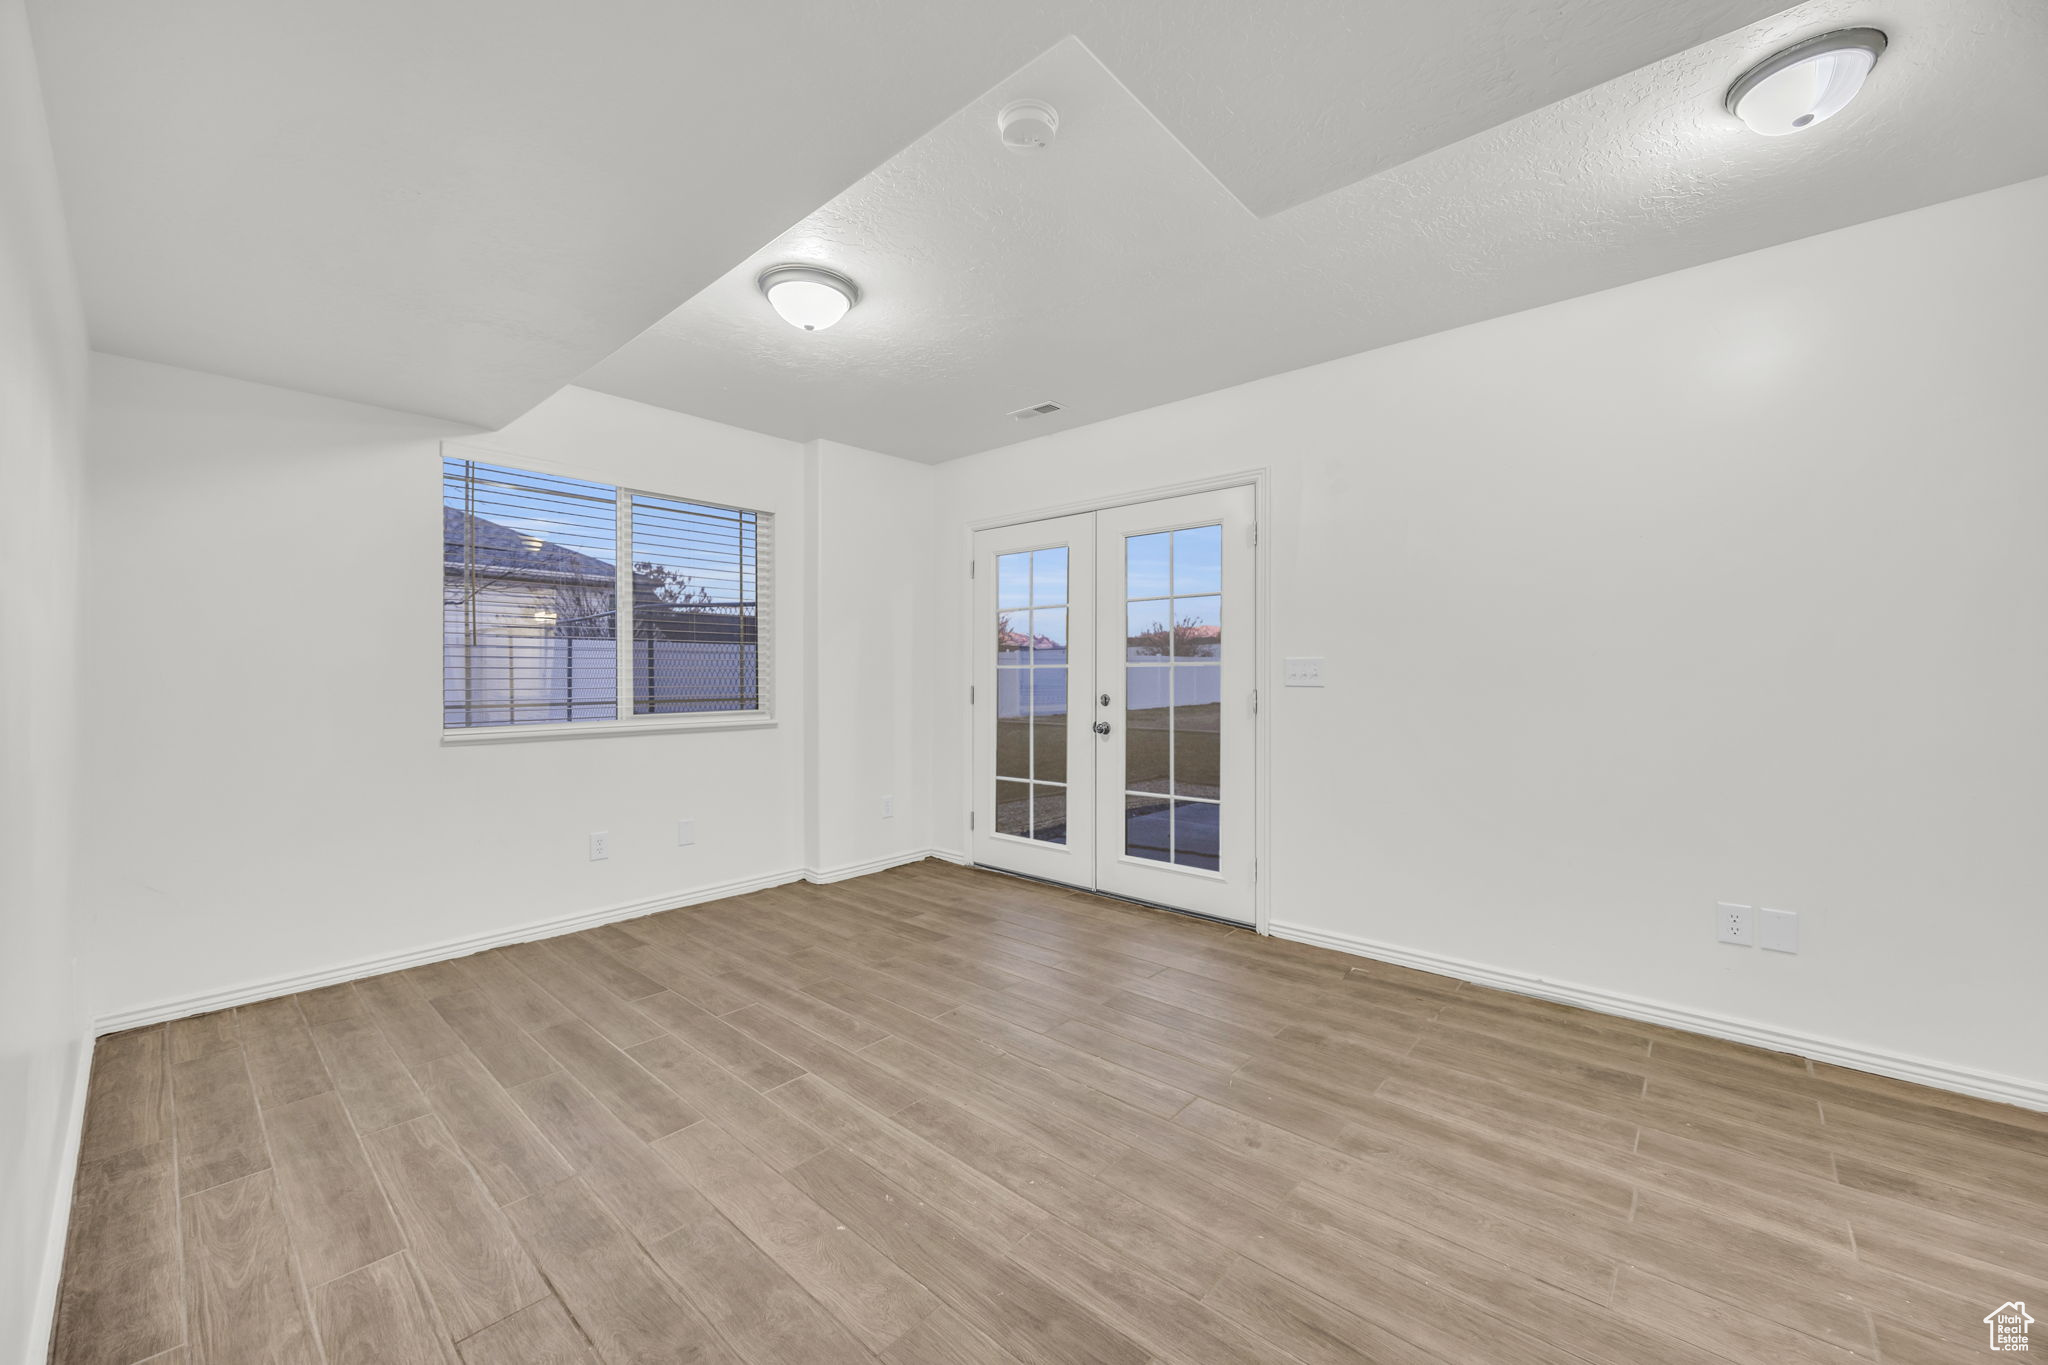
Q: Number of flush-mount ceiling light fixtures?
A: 2